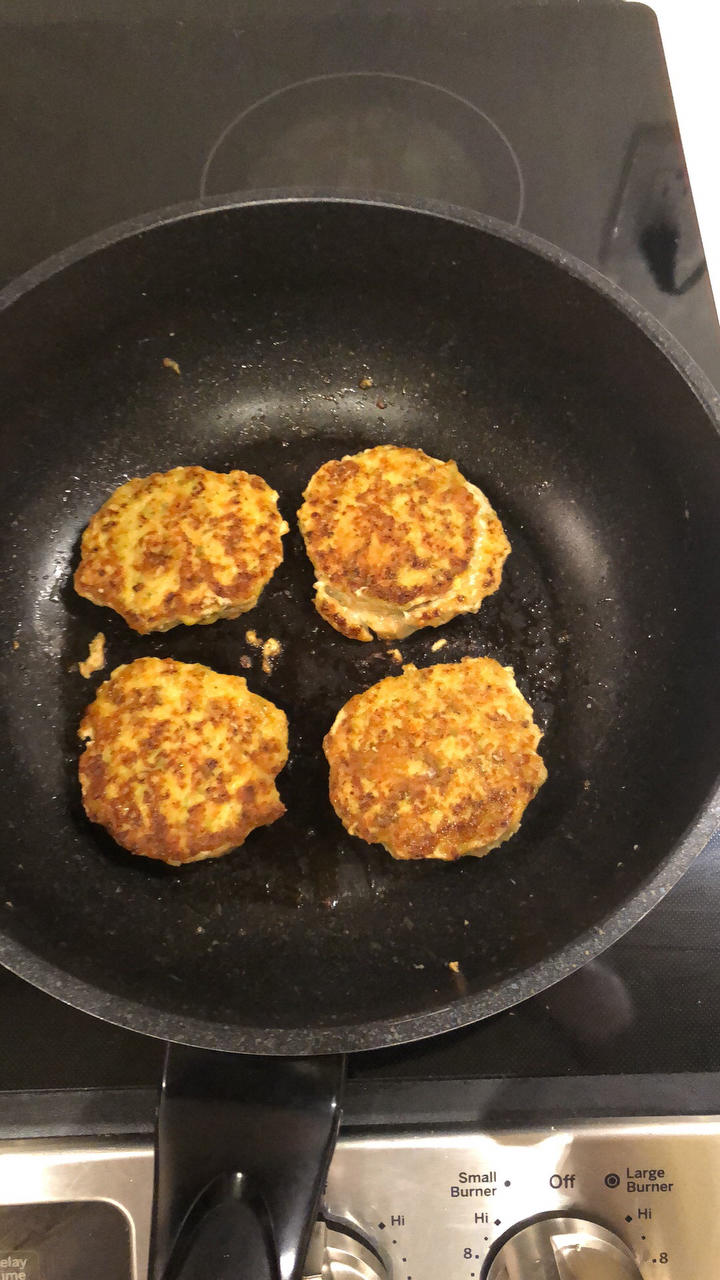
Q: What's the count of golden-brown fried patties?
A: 4